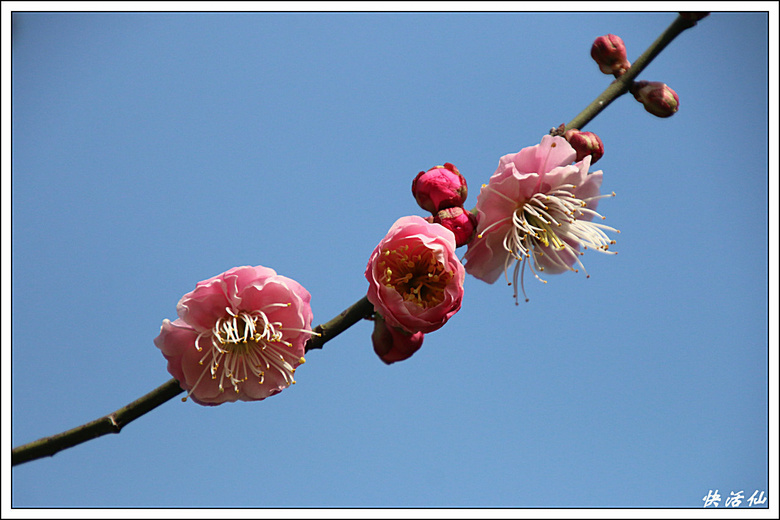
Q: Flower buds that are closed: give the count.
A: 6